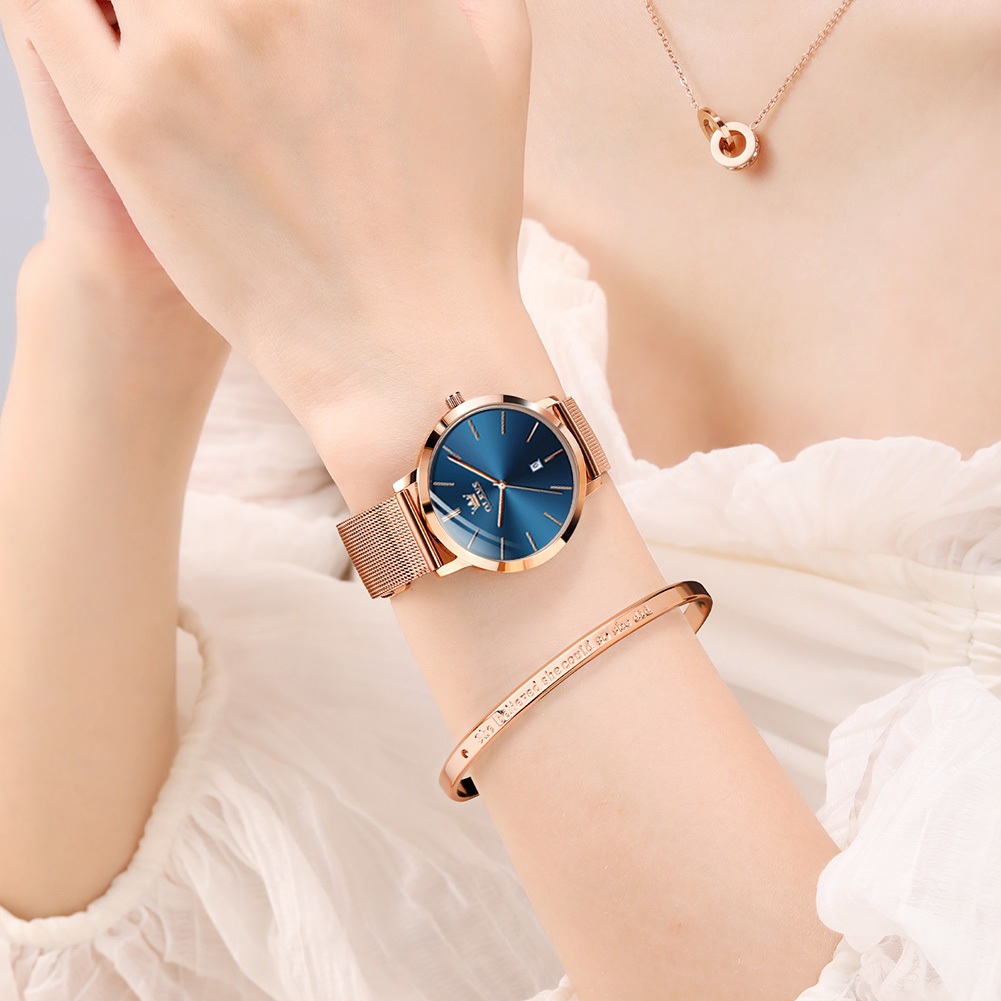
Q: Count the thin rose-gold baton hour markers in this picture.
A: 12